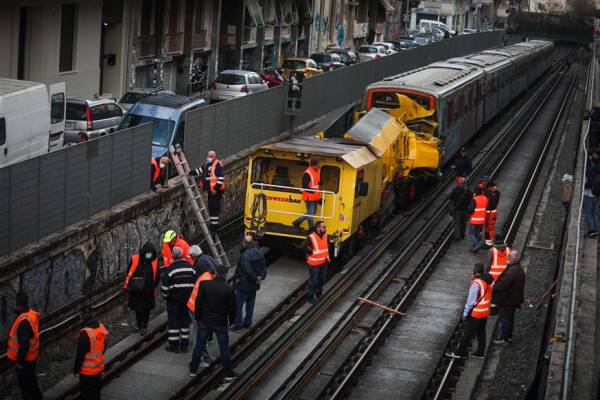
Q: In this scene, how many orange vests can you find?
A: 12